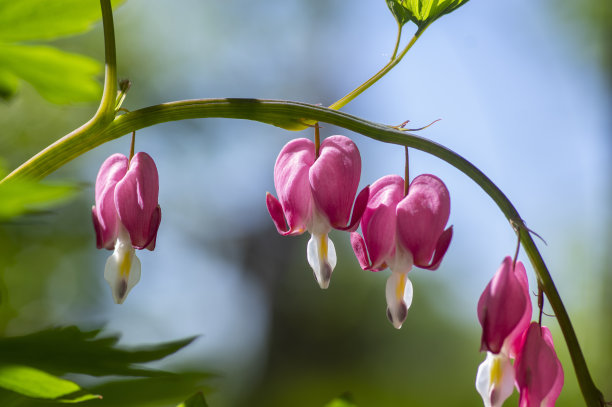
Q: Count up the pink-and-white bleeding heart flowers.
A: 5